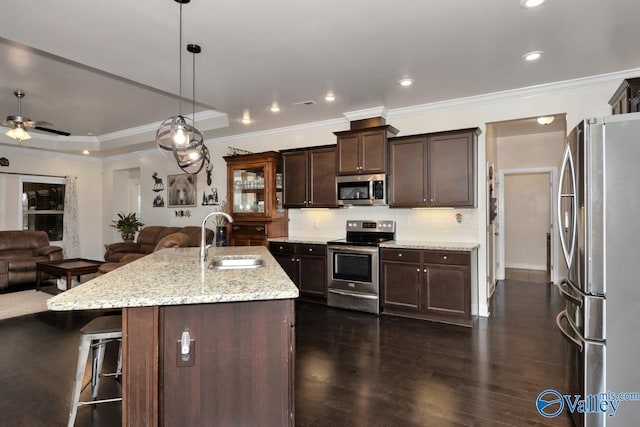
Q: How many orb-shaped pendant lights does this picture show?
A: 2